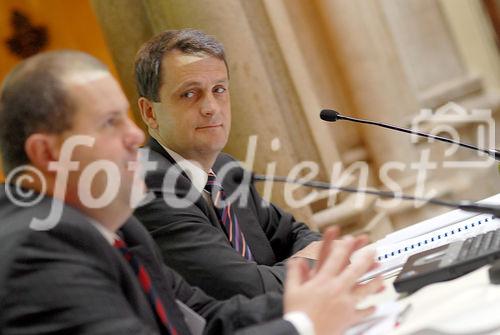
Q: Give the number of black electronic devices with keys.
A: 1